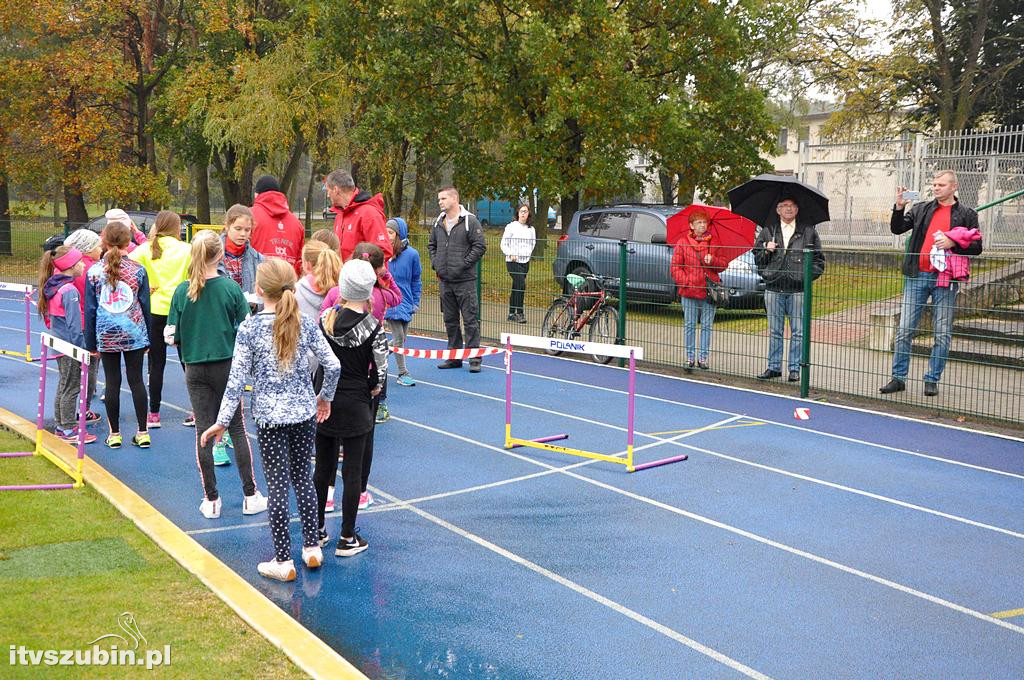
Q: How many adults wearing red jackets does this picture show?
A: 3